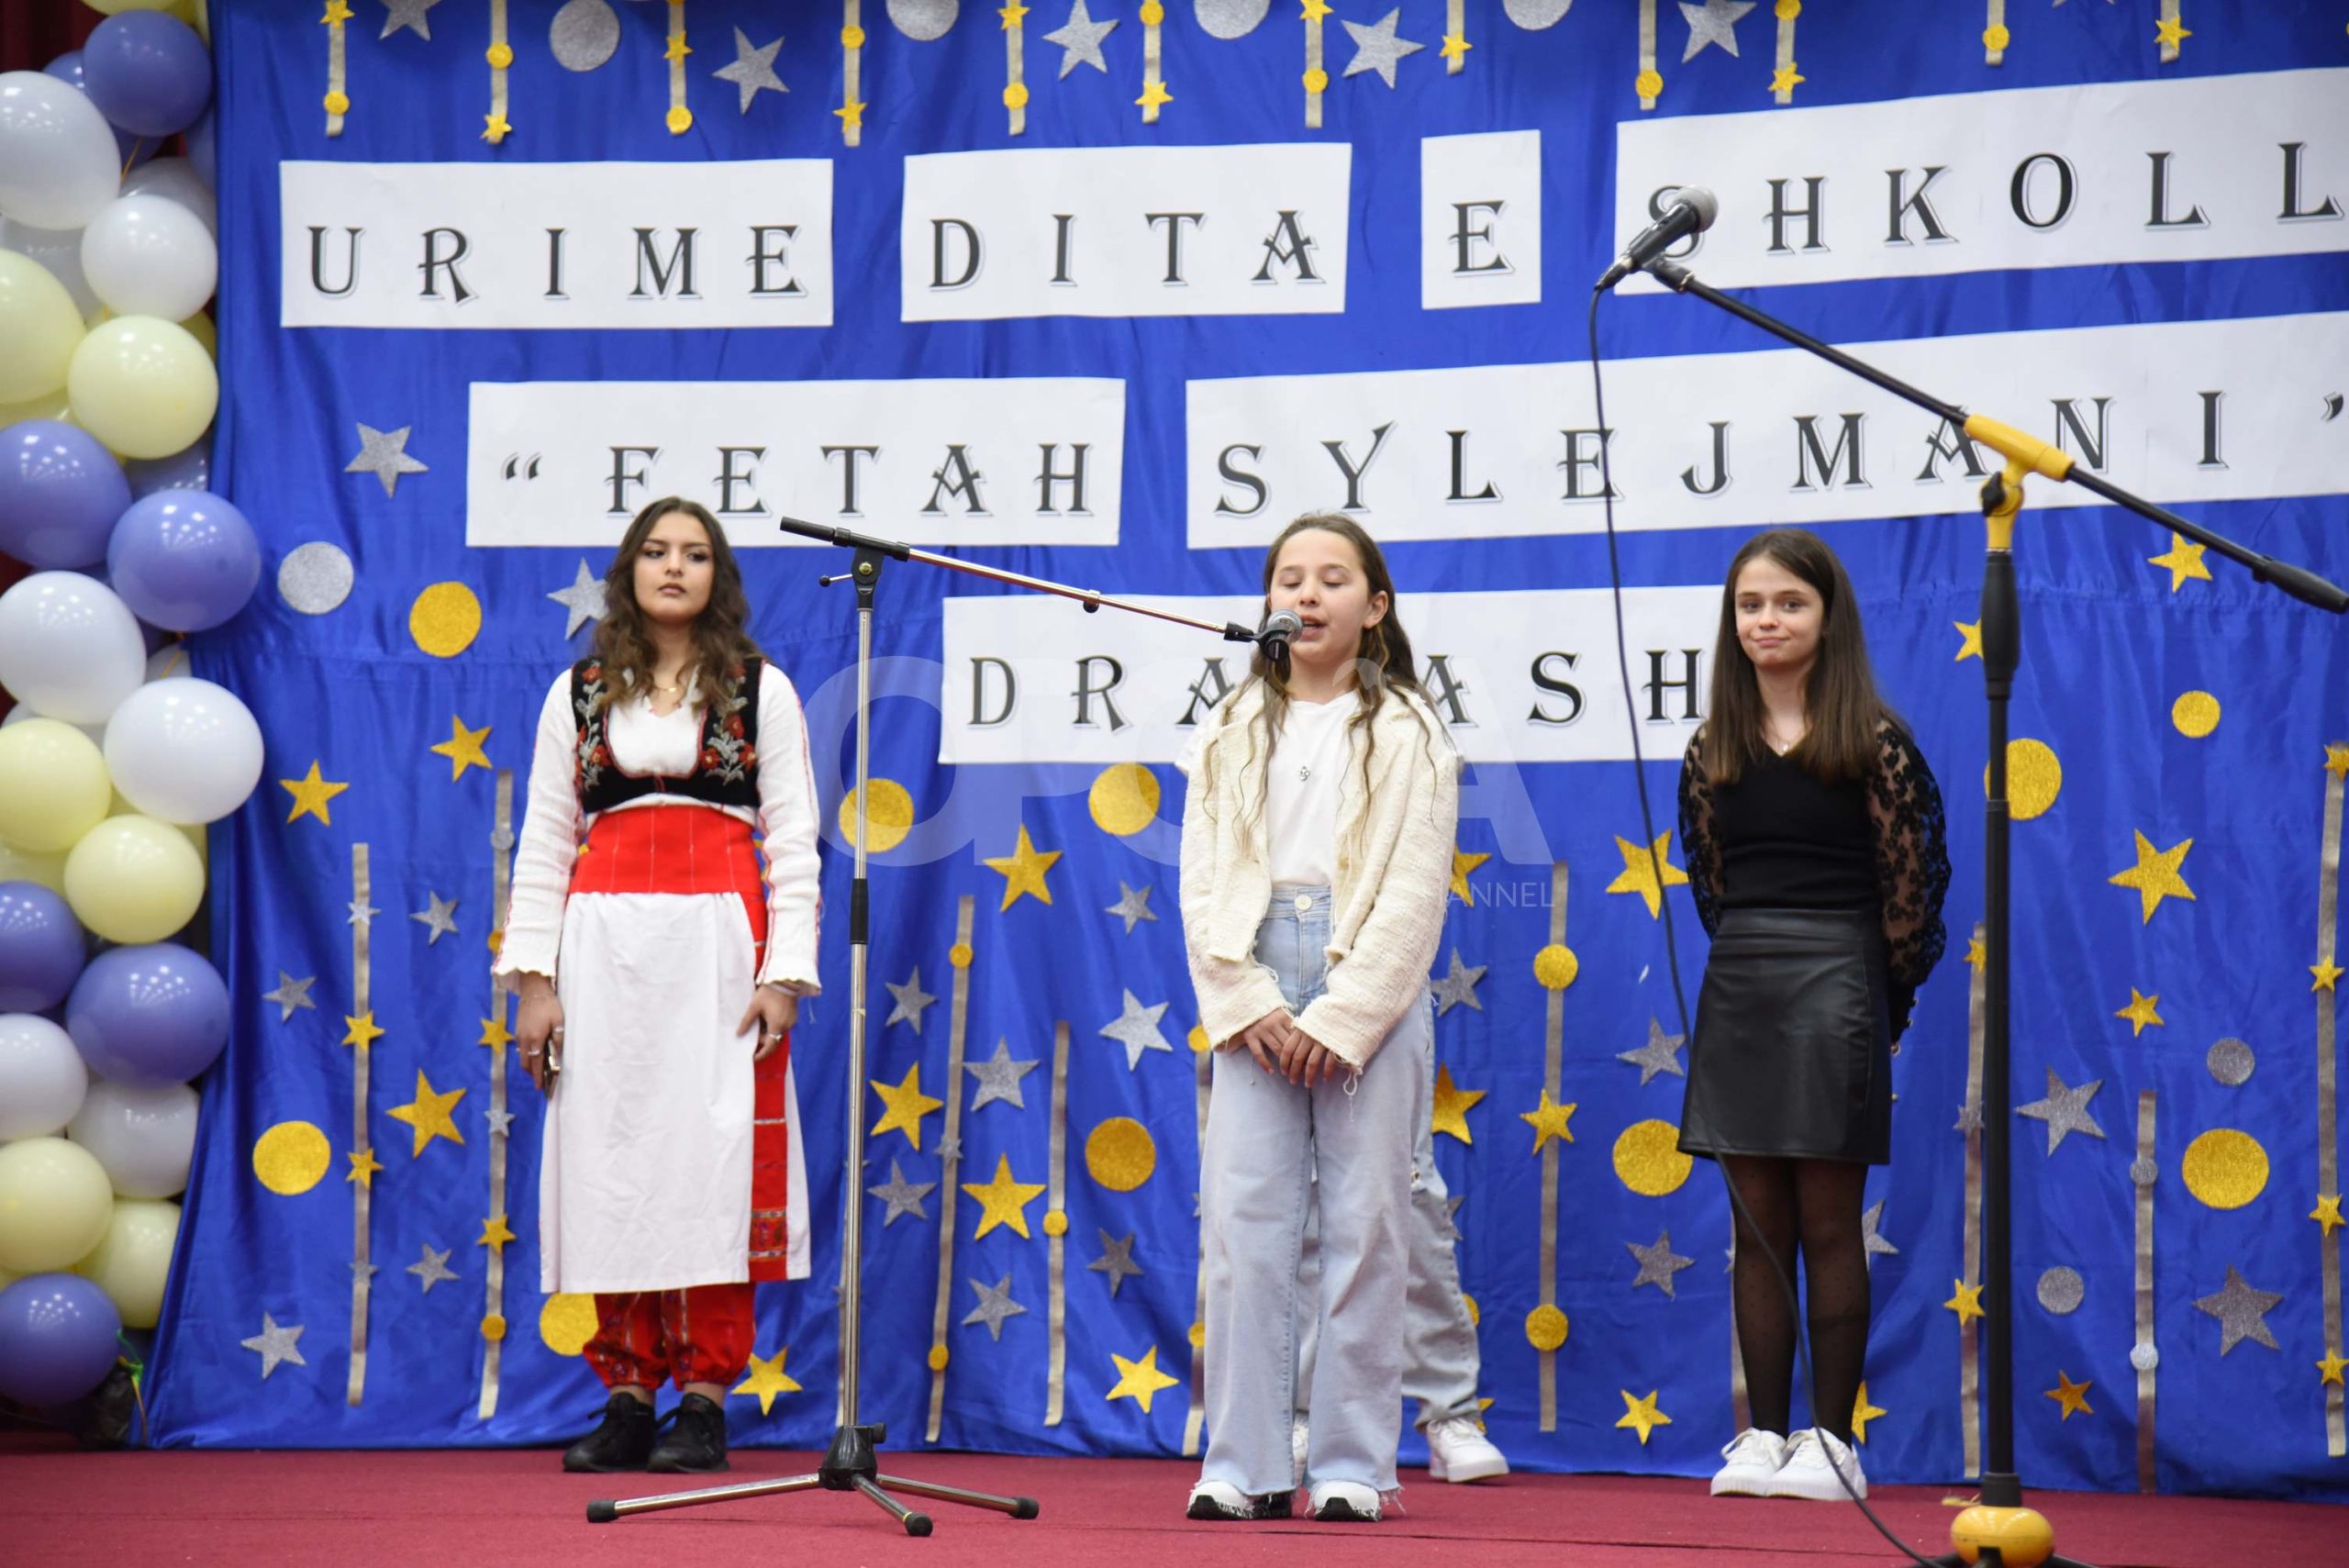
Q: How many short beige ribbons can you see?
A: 12